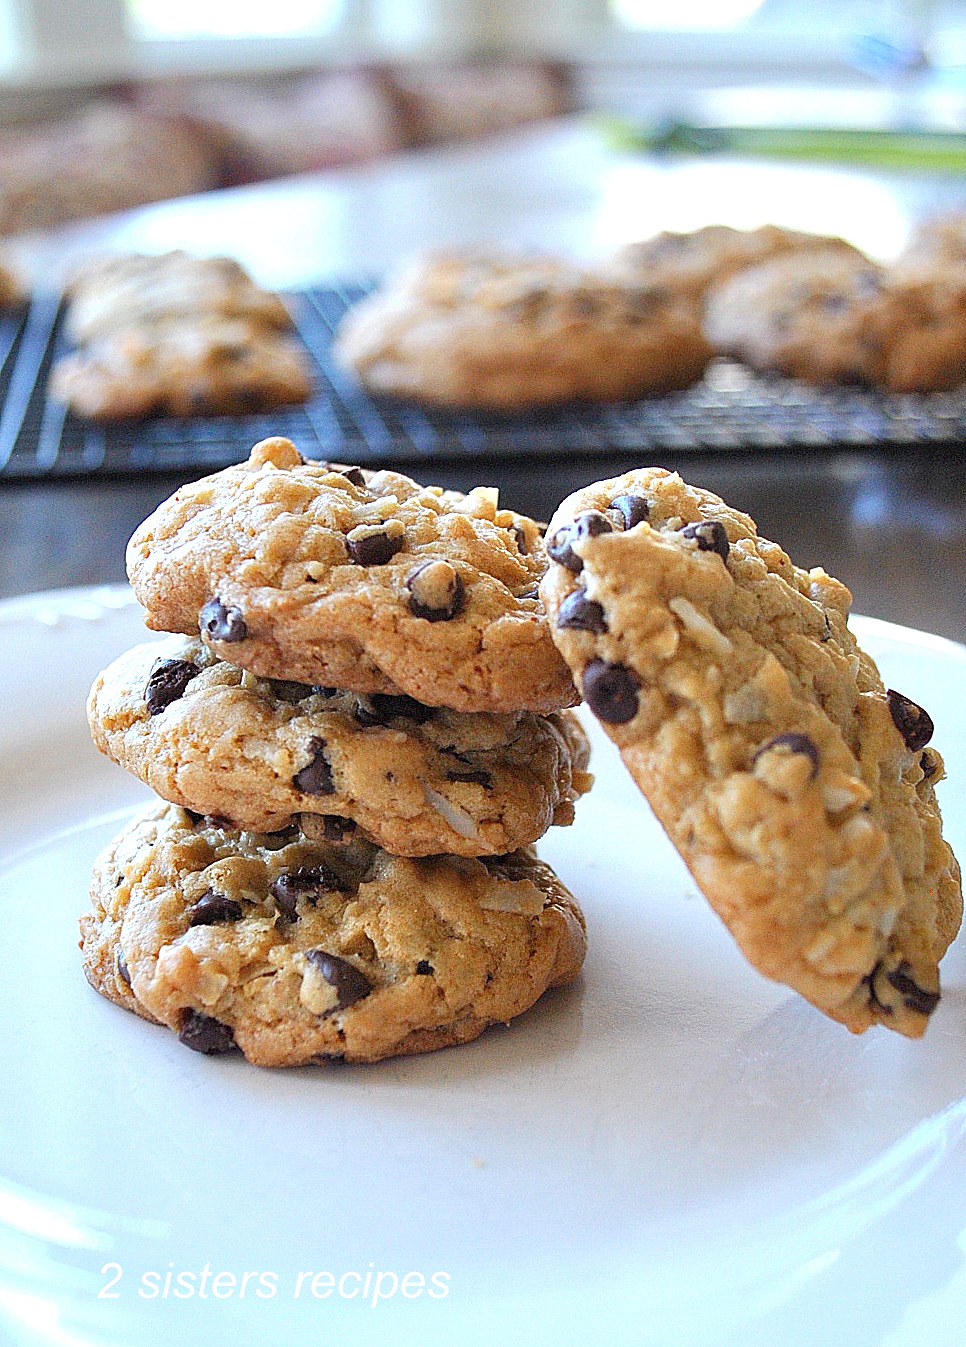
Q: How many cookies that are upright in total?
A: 1